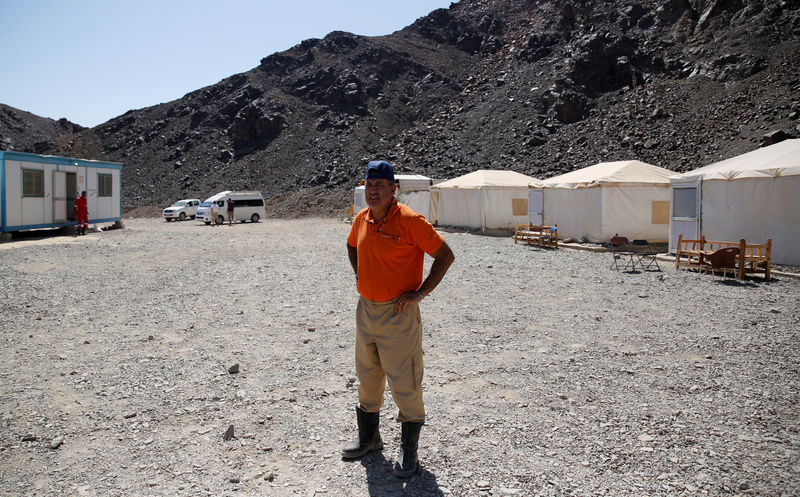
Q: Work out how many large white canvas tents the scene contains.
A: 3